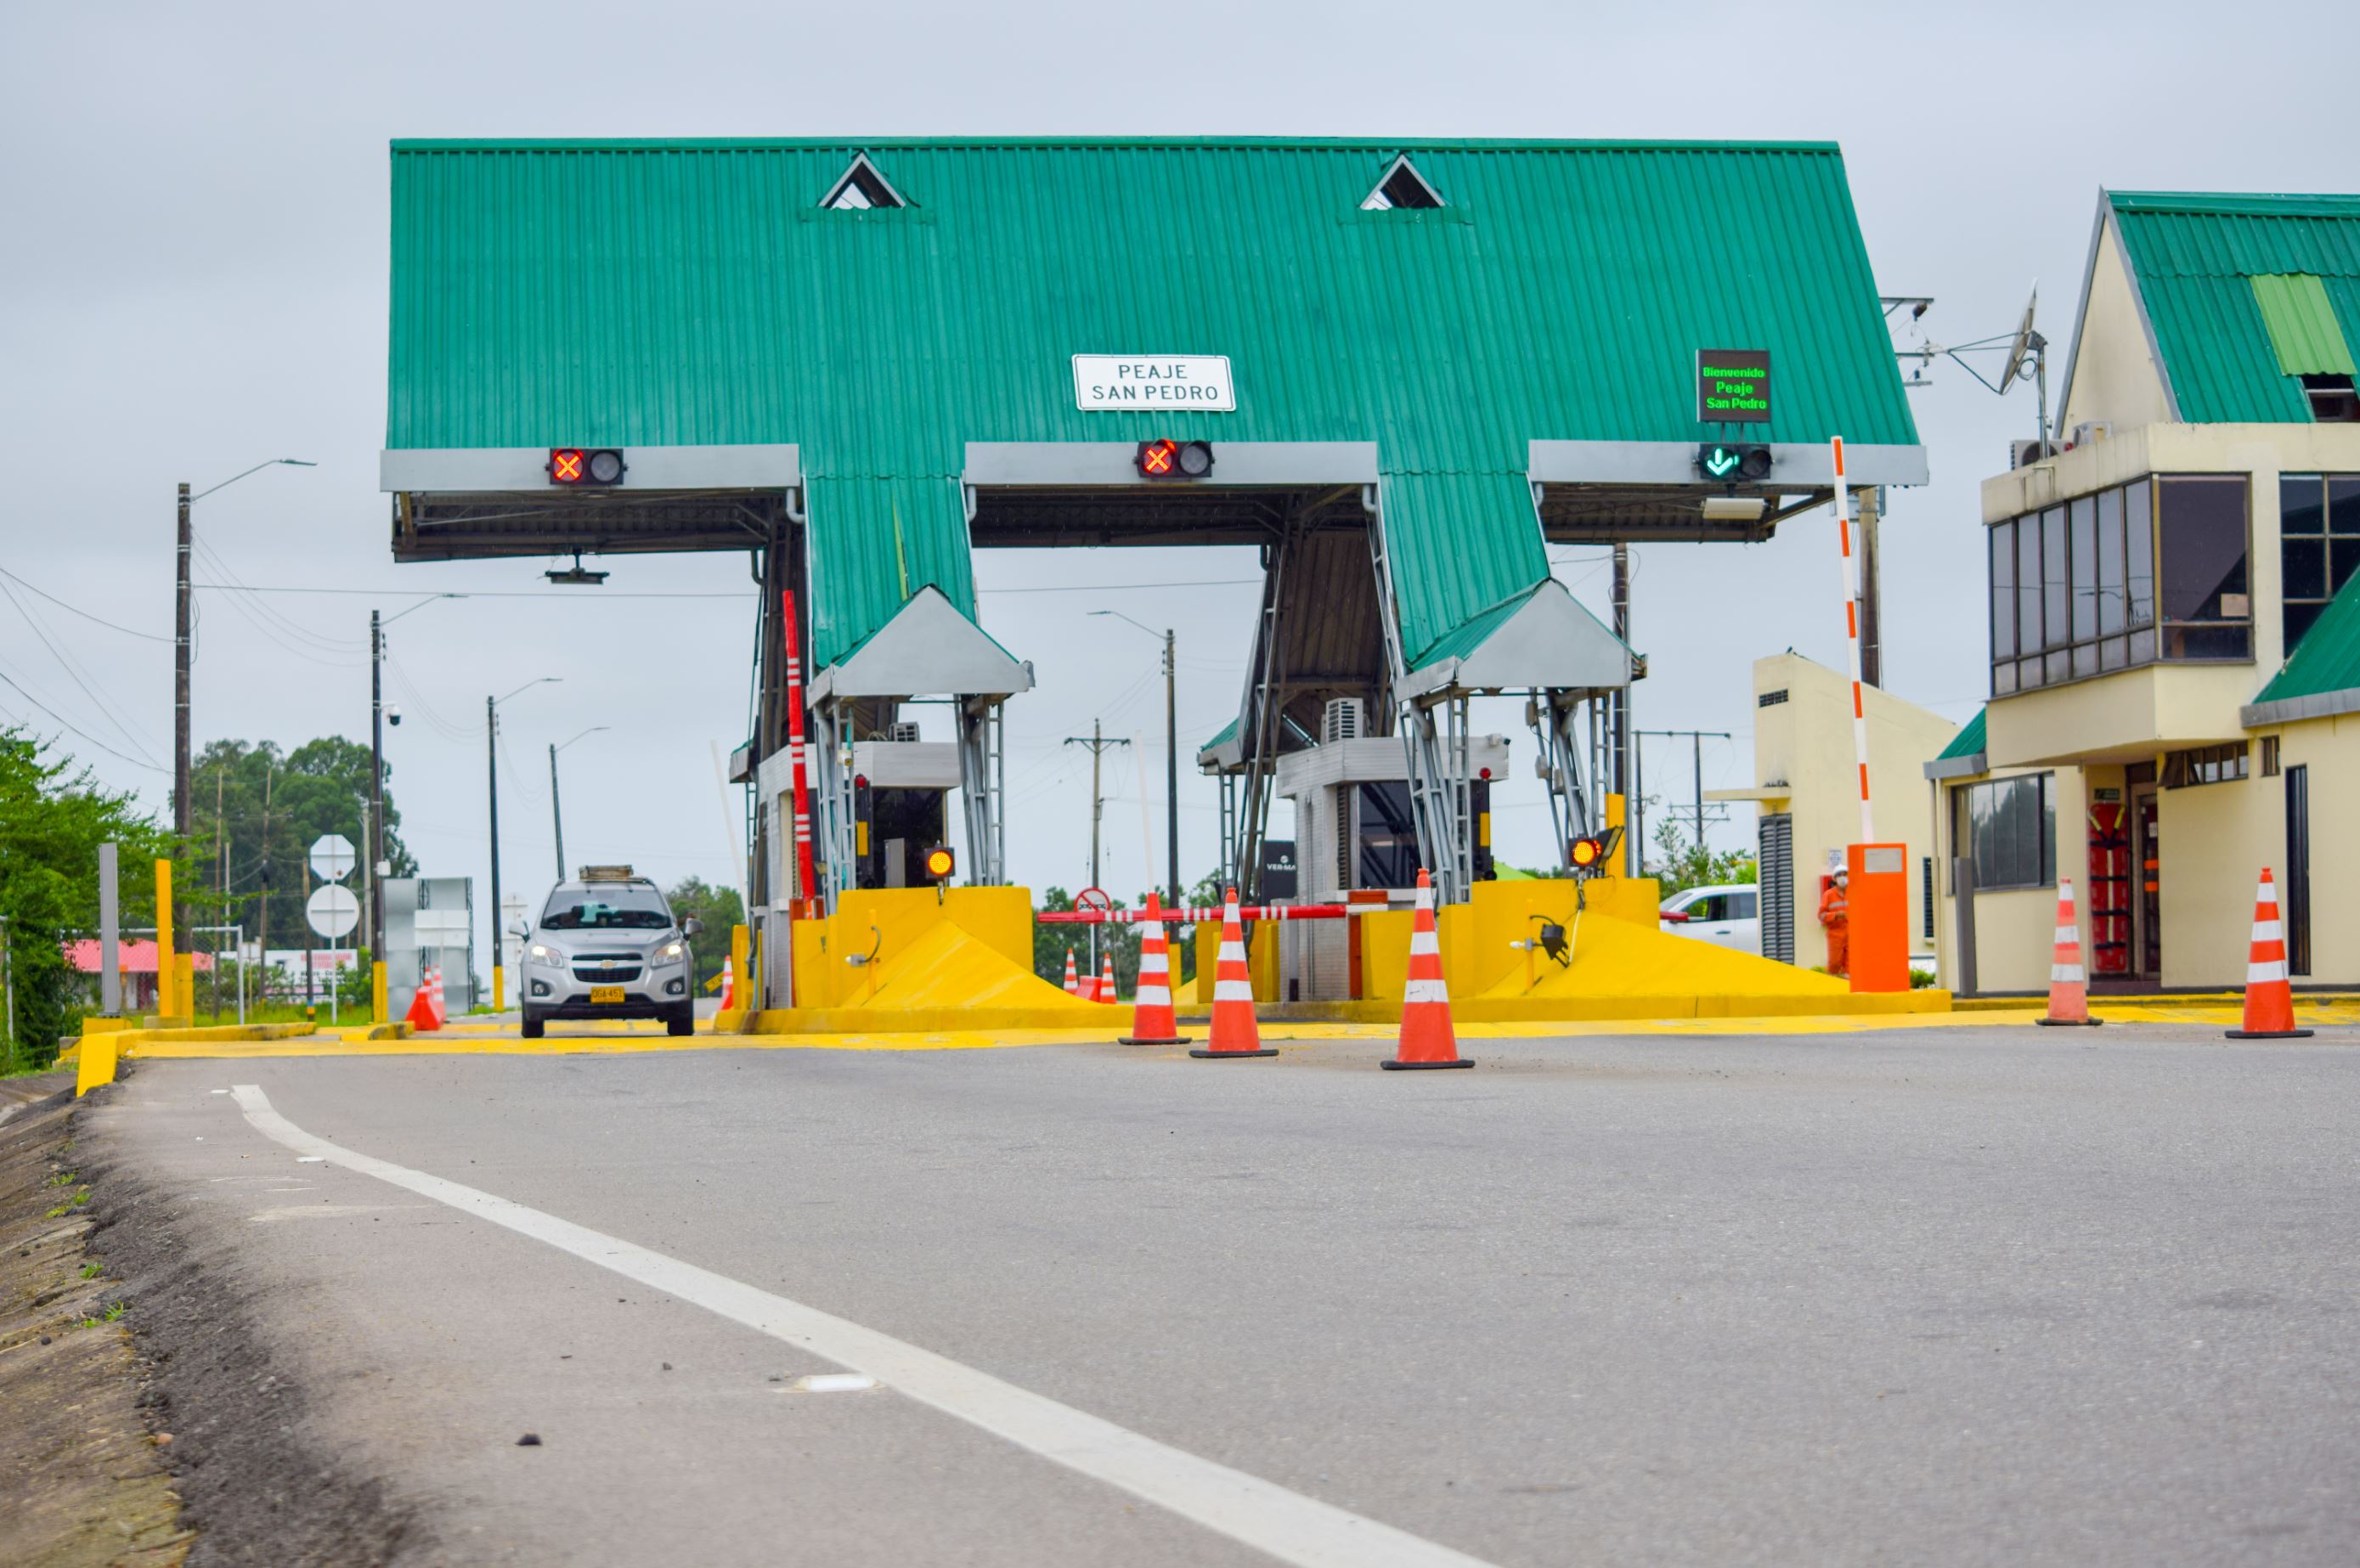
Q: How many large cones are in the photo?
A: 5